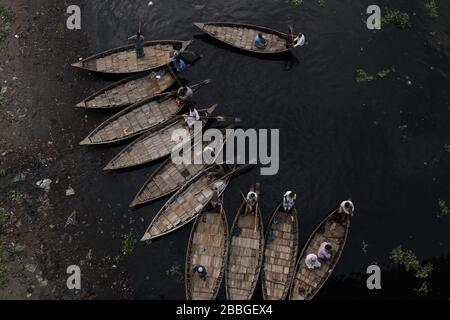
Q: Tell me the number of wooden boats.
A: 11